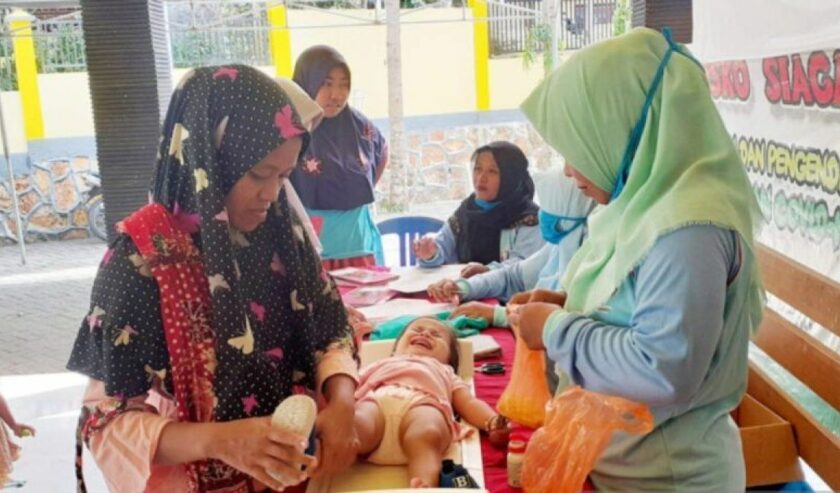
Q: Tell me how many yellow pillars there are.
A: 3